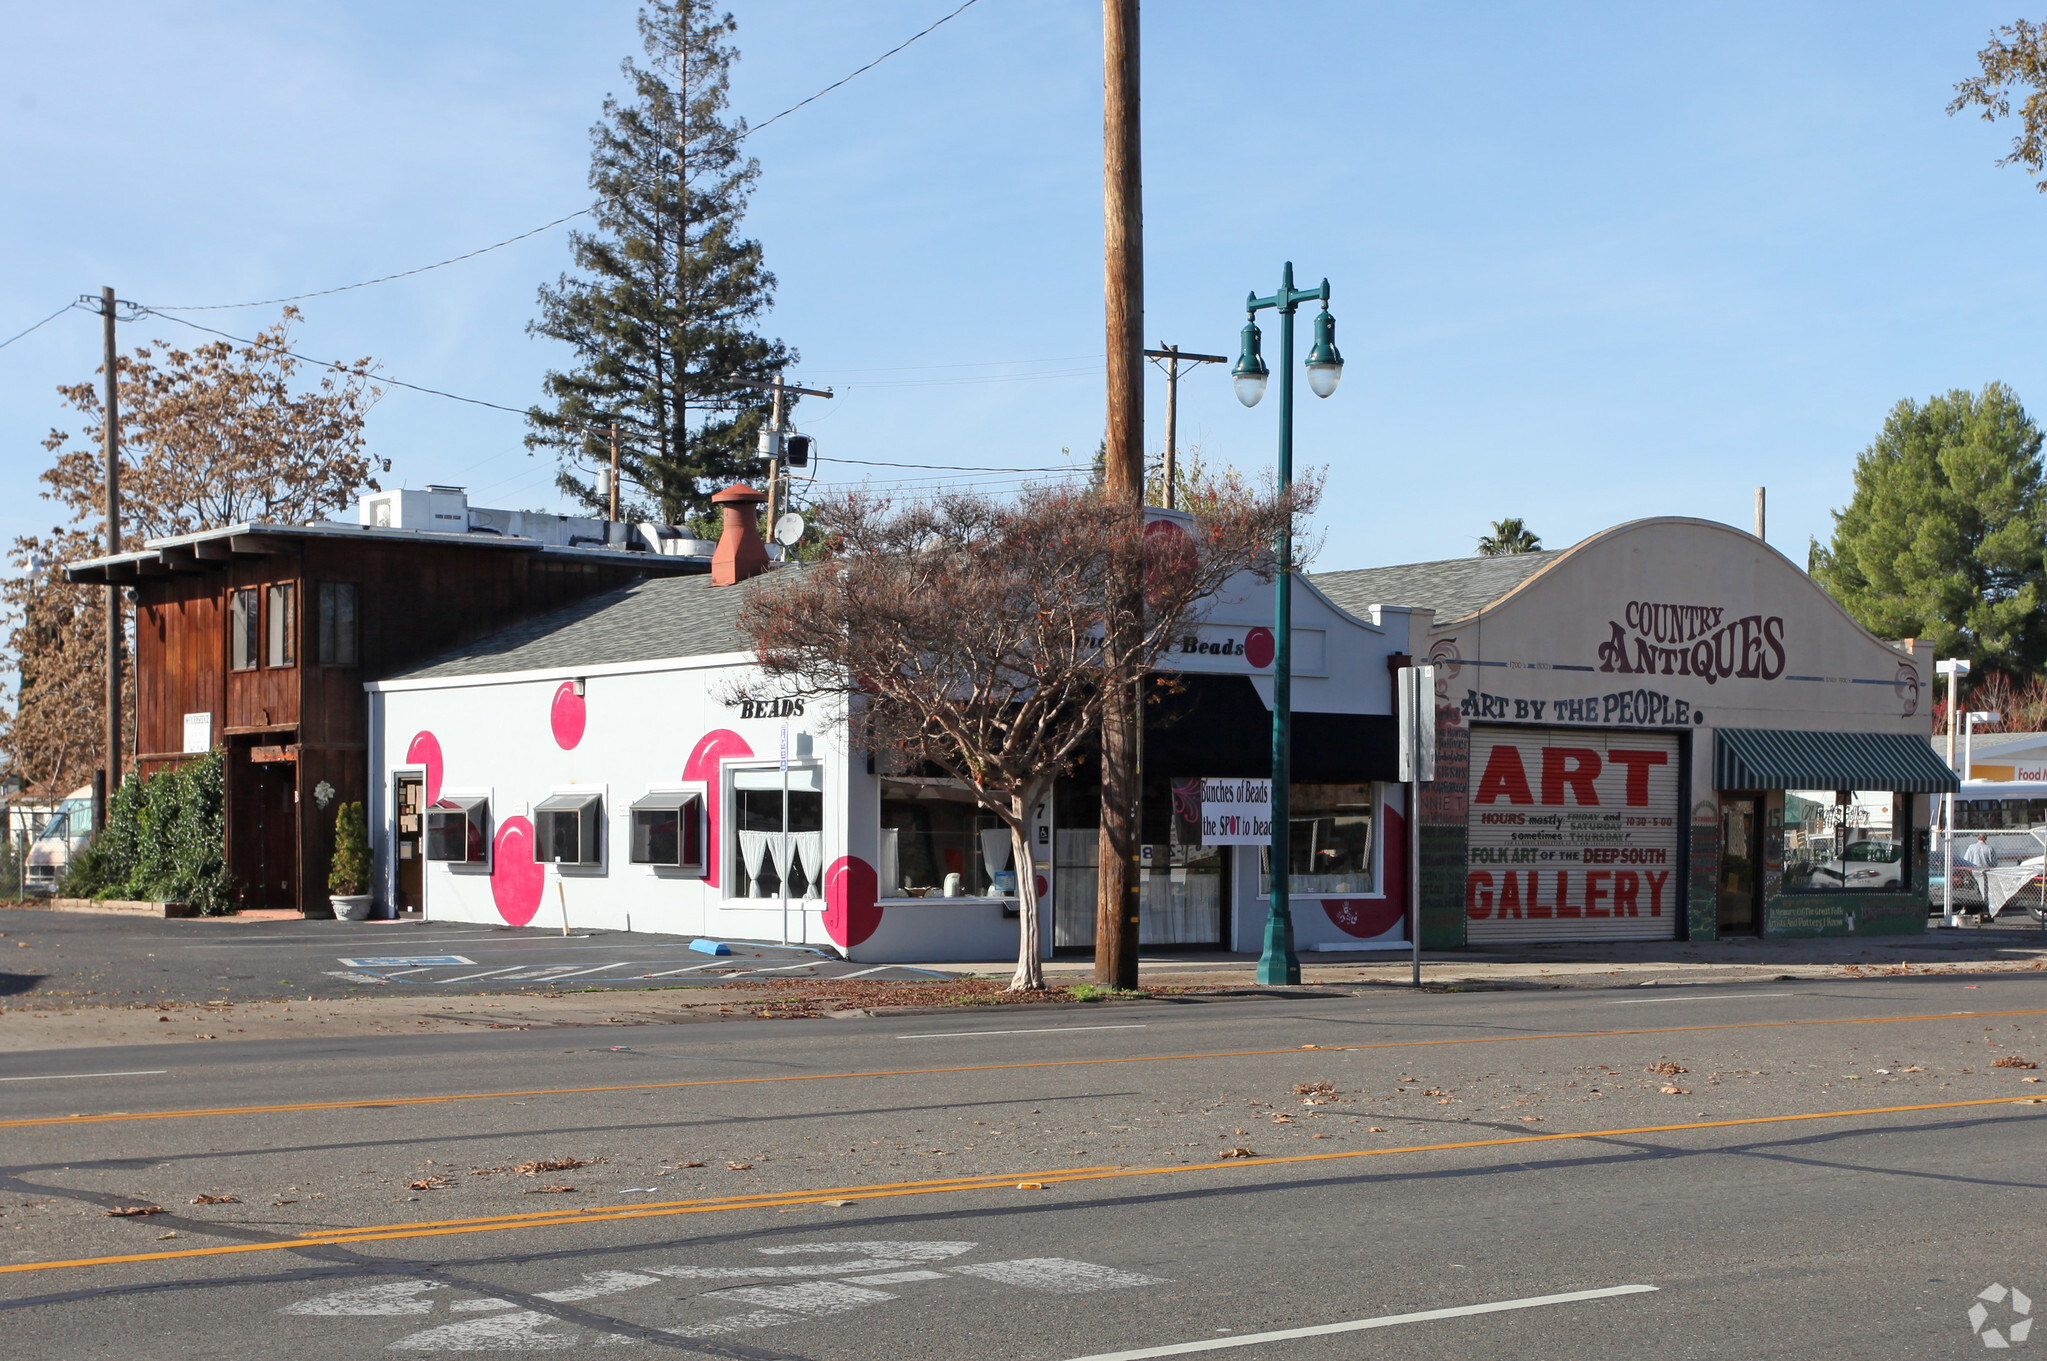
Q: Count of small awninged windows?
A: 3